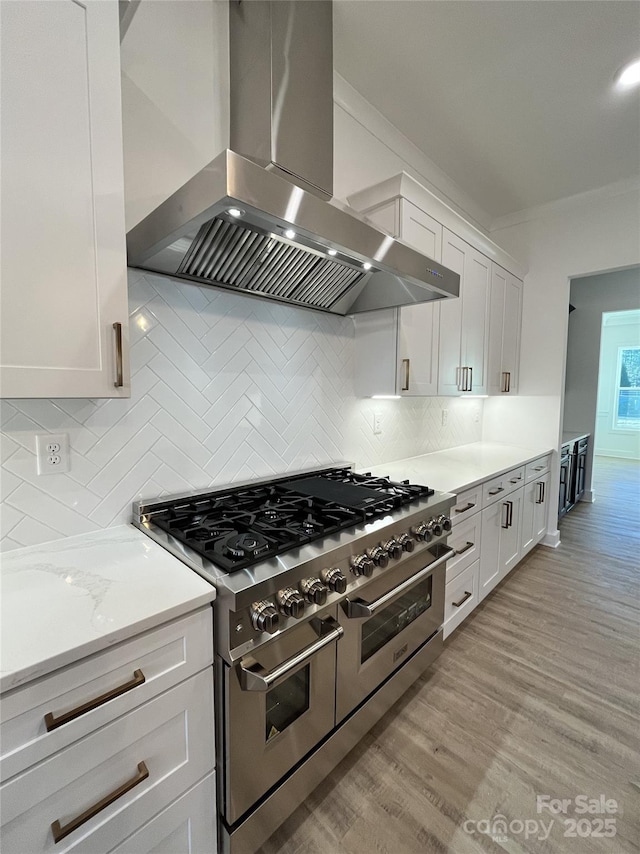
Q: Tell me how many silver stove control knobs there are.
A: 11